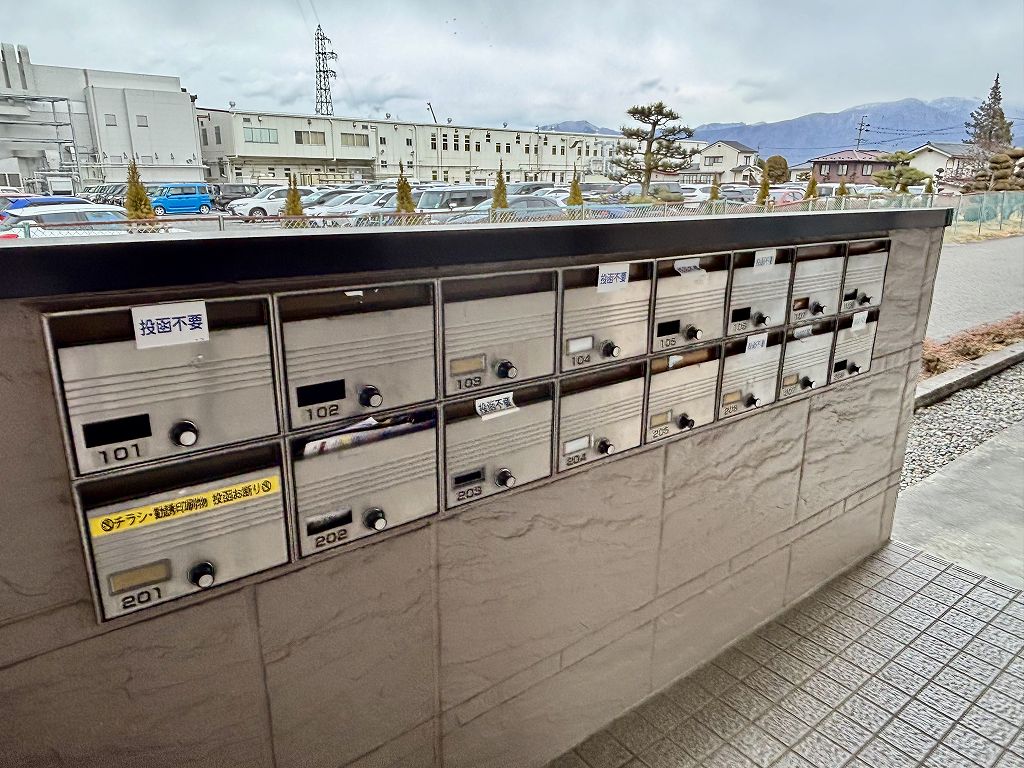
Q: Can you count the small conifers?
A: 11